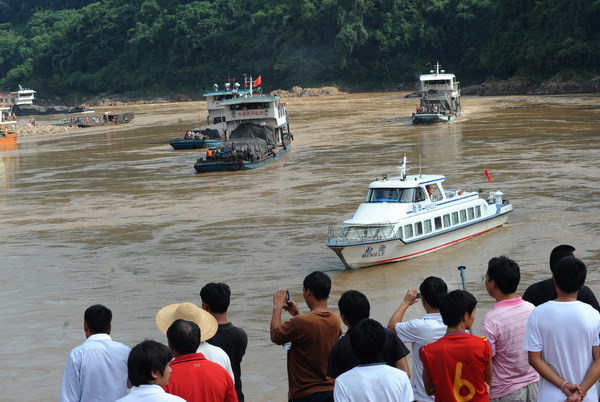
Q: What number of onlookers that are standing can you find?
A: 13